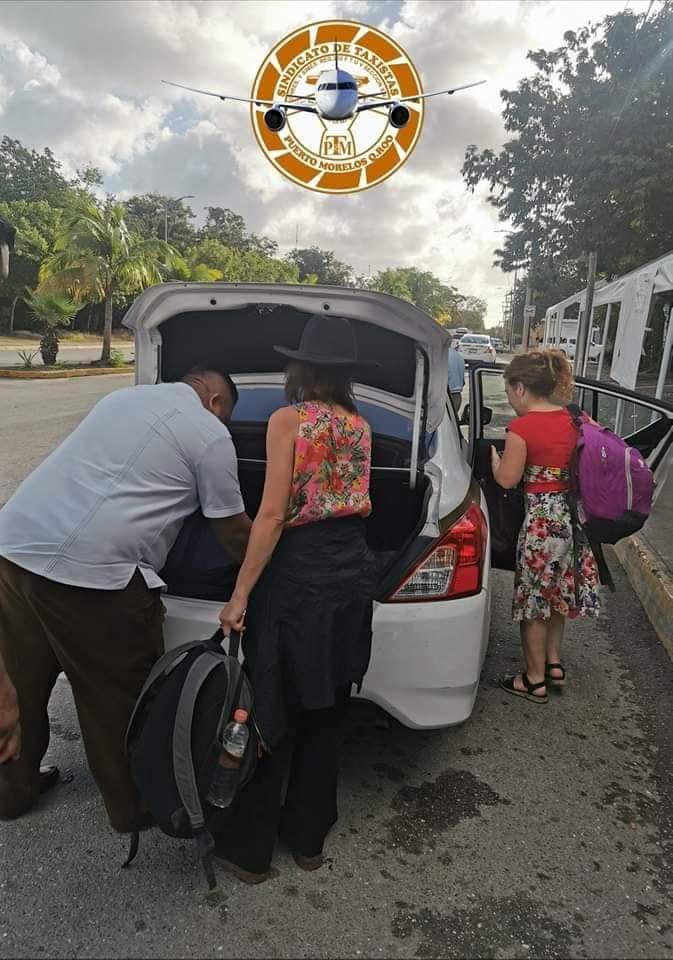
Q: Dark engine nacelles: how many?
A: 2